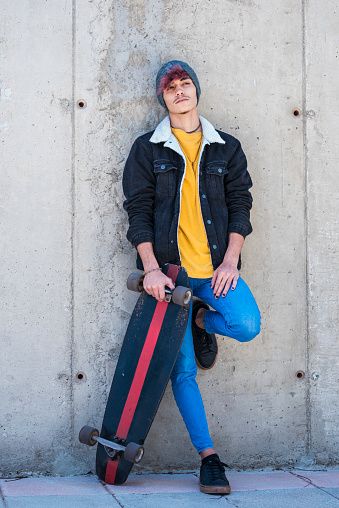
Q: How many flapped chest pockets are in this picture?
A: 2